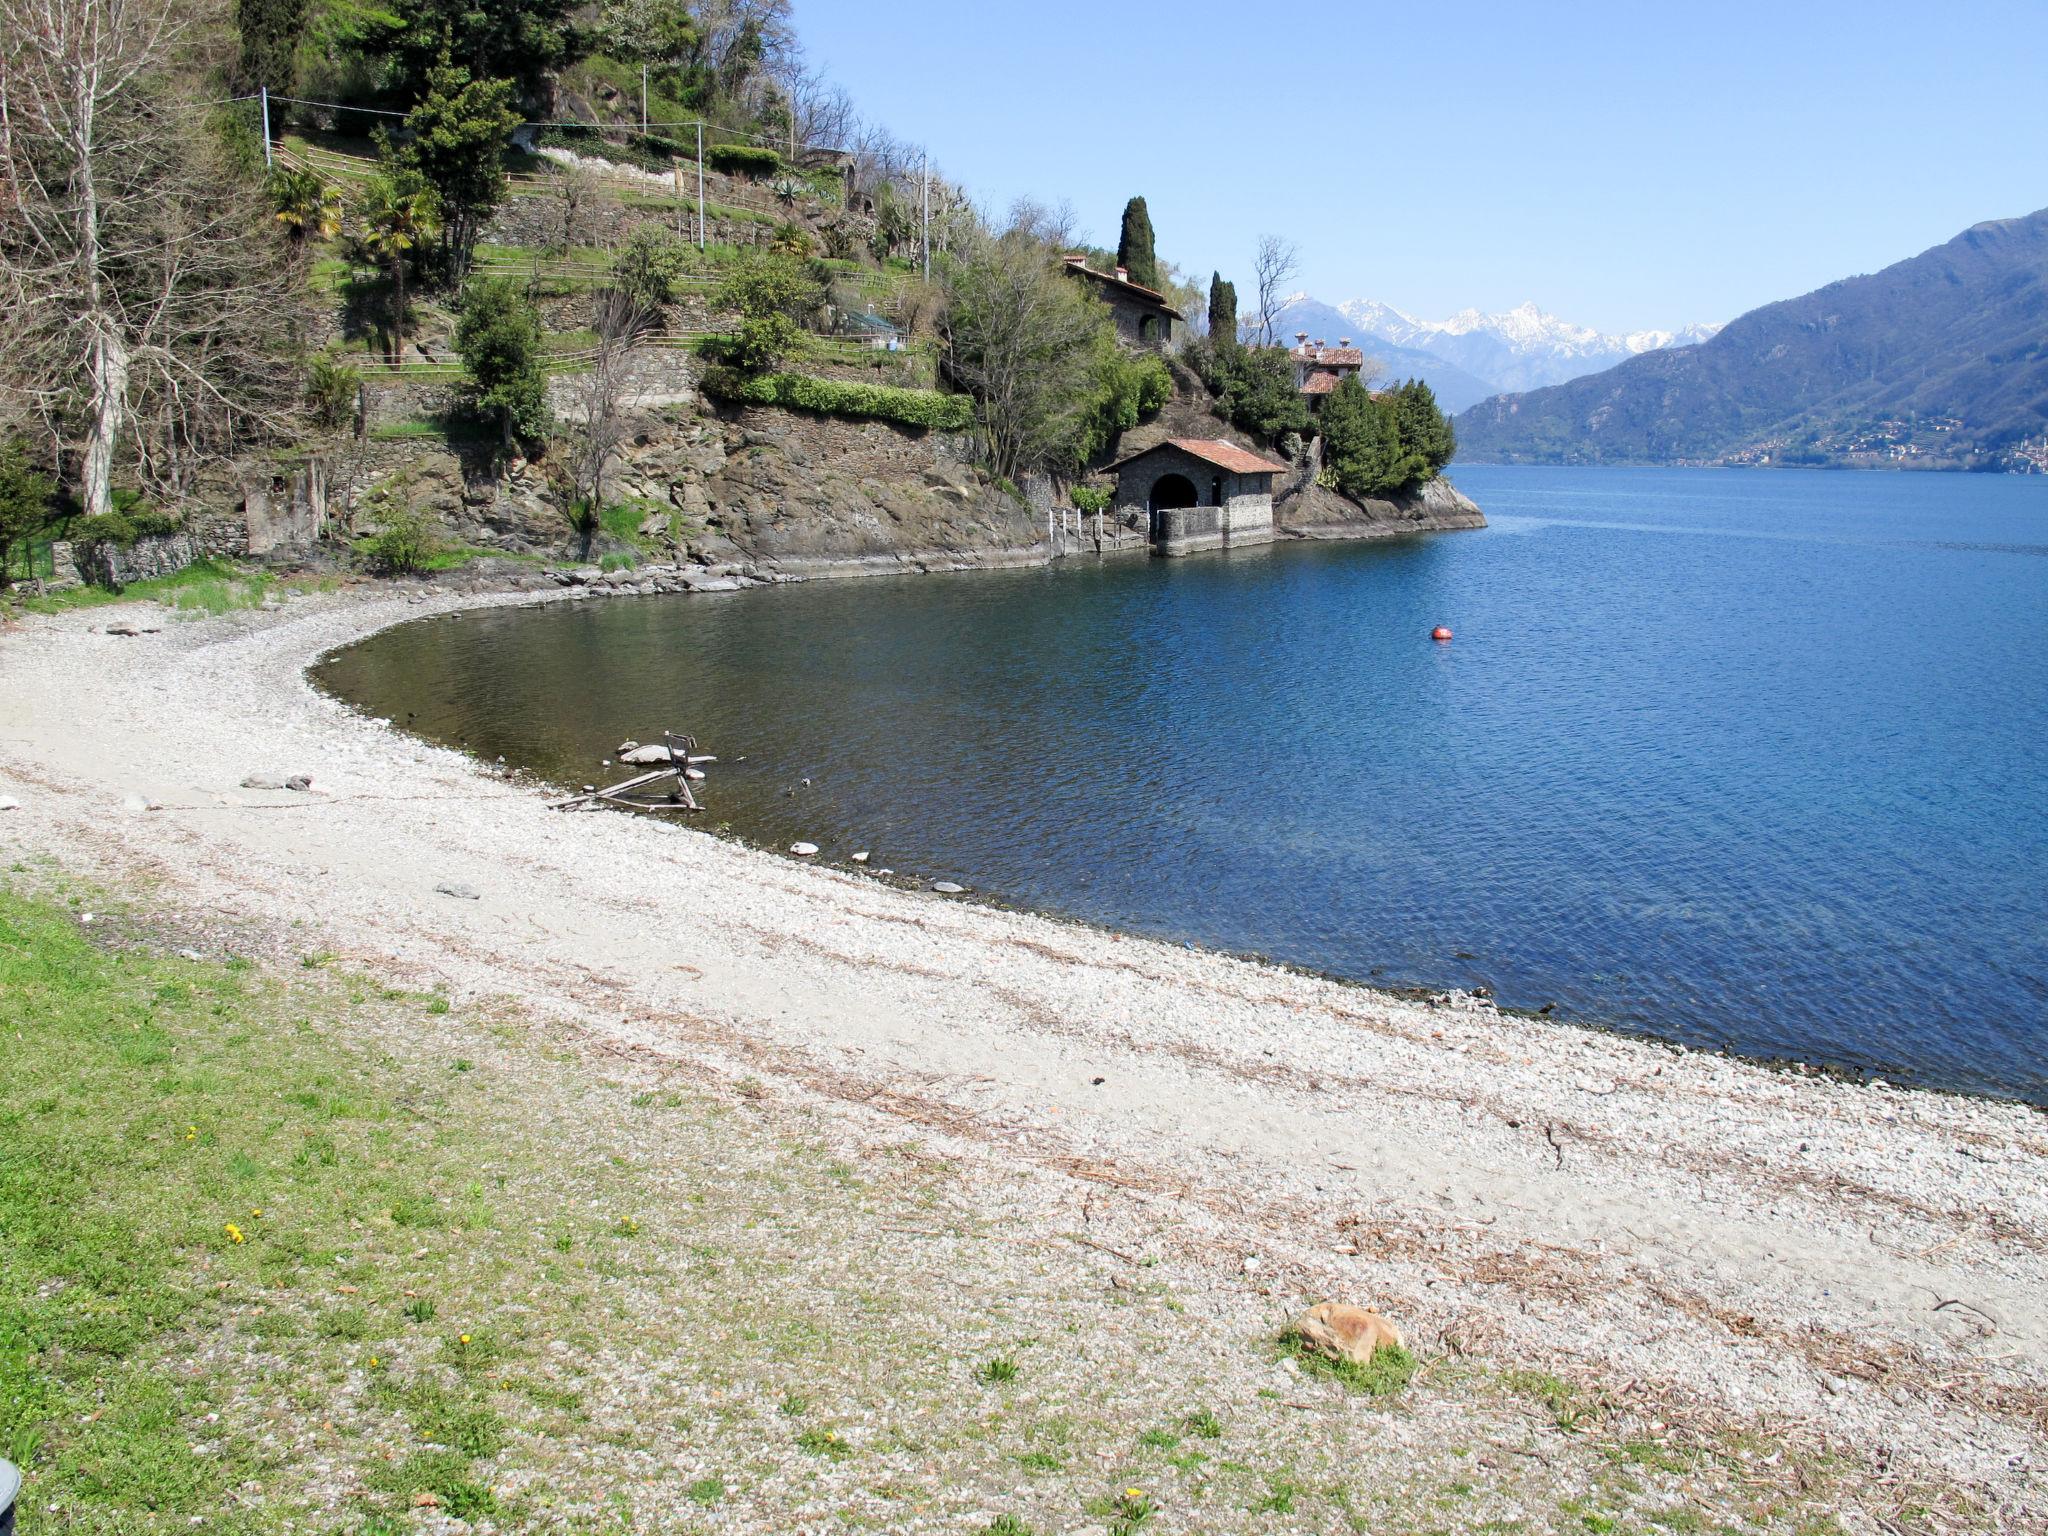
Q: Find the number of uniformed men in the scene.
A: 0